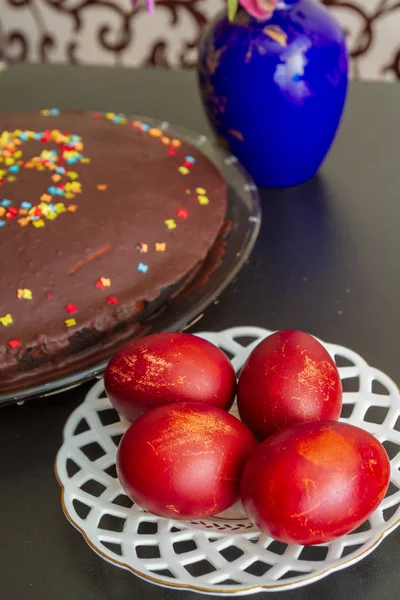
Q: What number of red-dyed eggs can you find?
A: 4